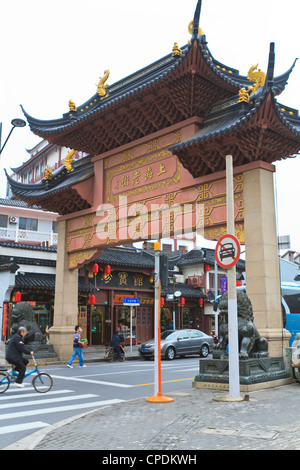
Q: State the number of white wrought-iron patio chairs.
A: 0